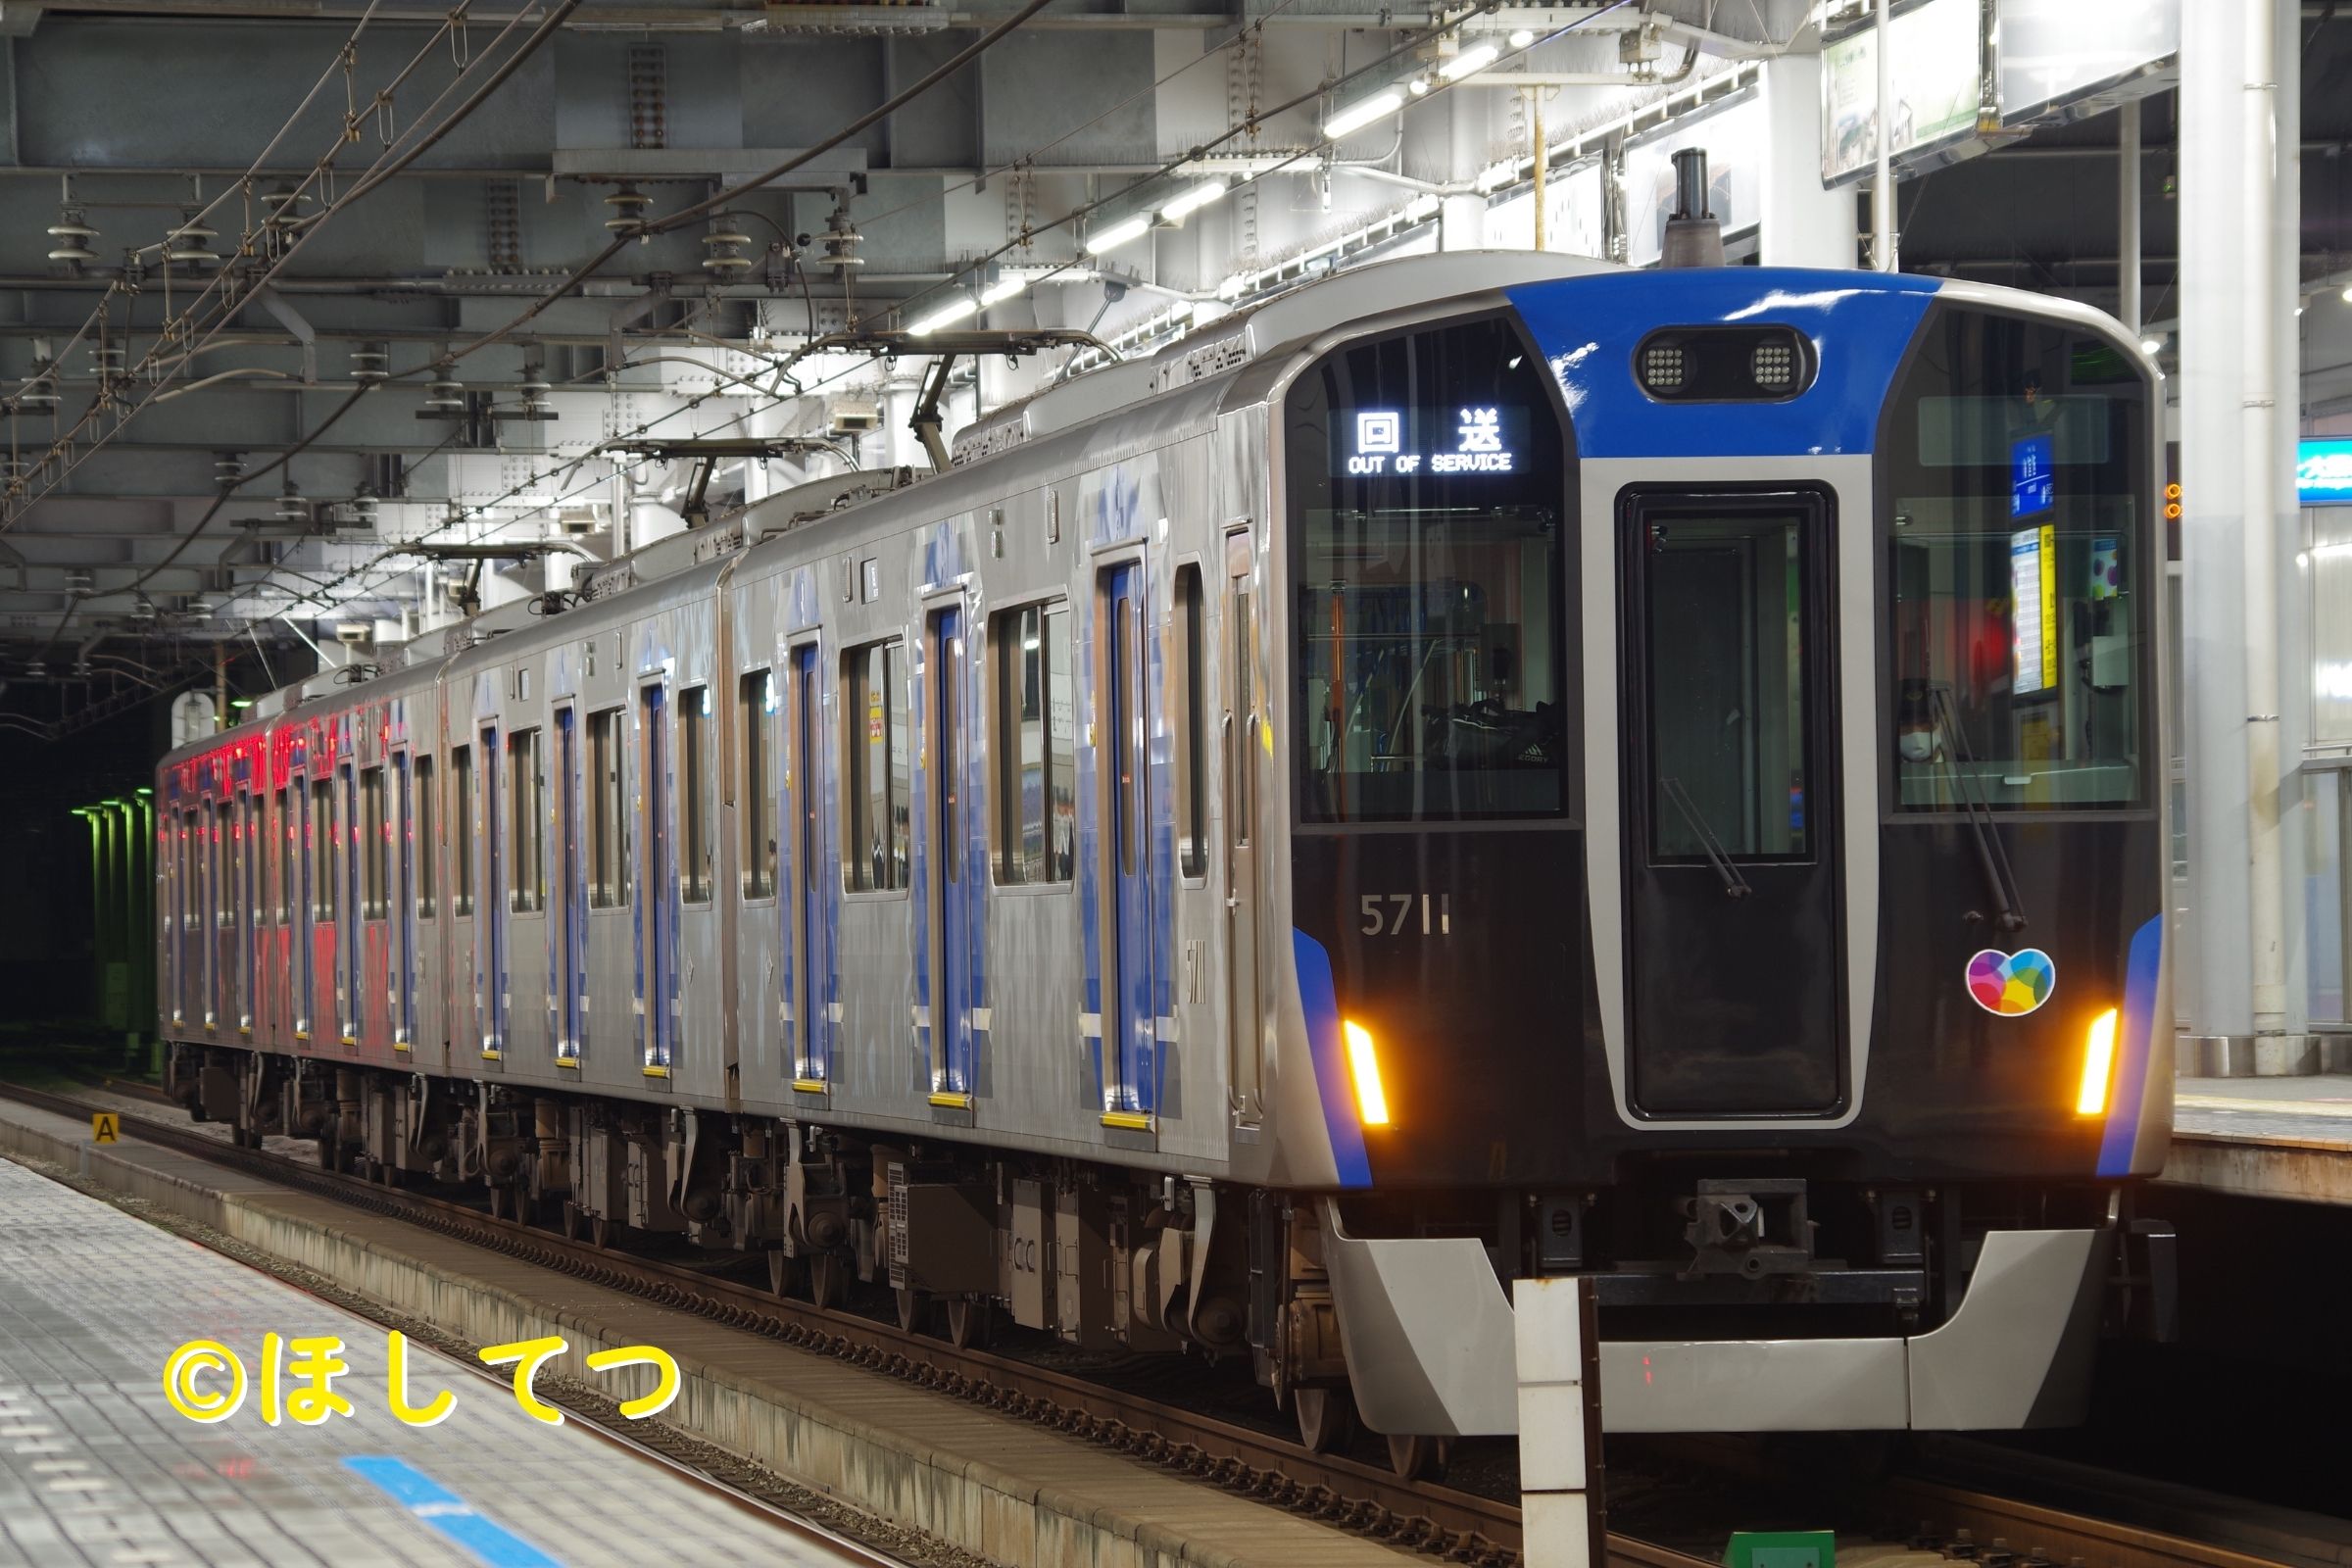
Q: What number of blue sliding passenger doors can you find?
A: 12